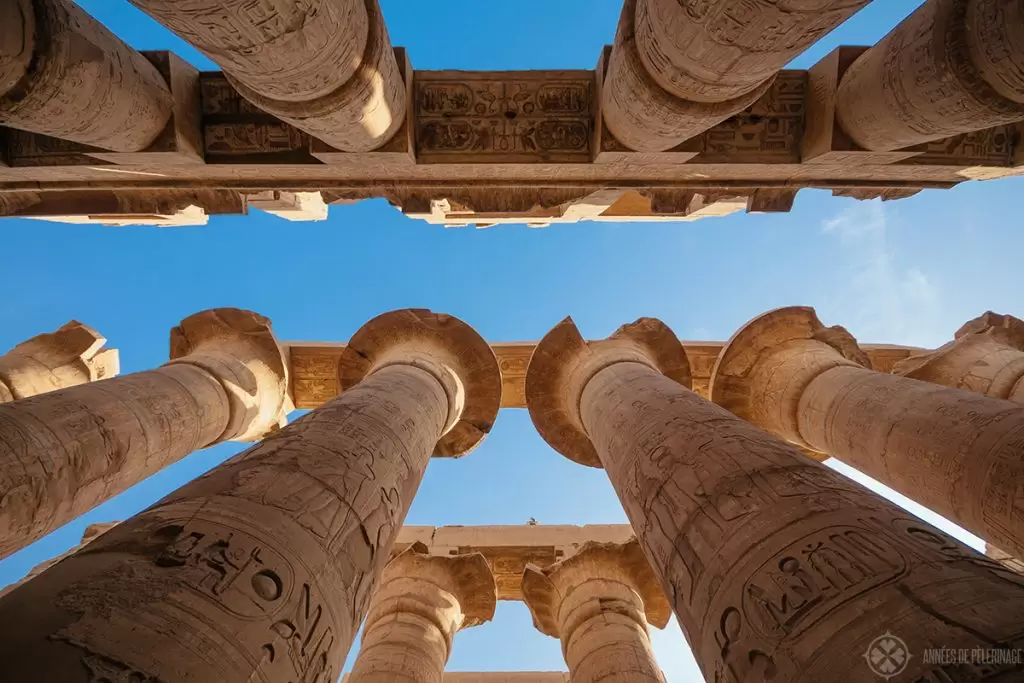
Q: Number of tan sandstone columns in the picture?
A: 12